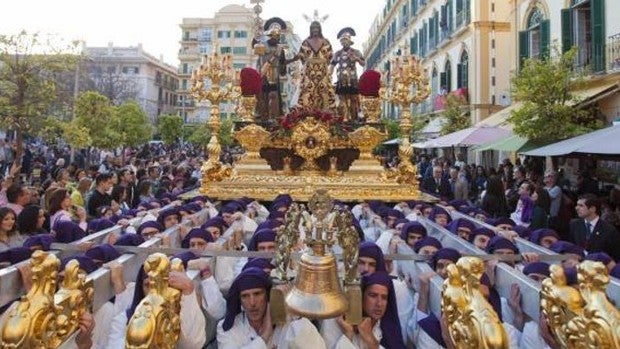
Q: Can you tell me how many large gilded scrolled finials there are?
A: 4